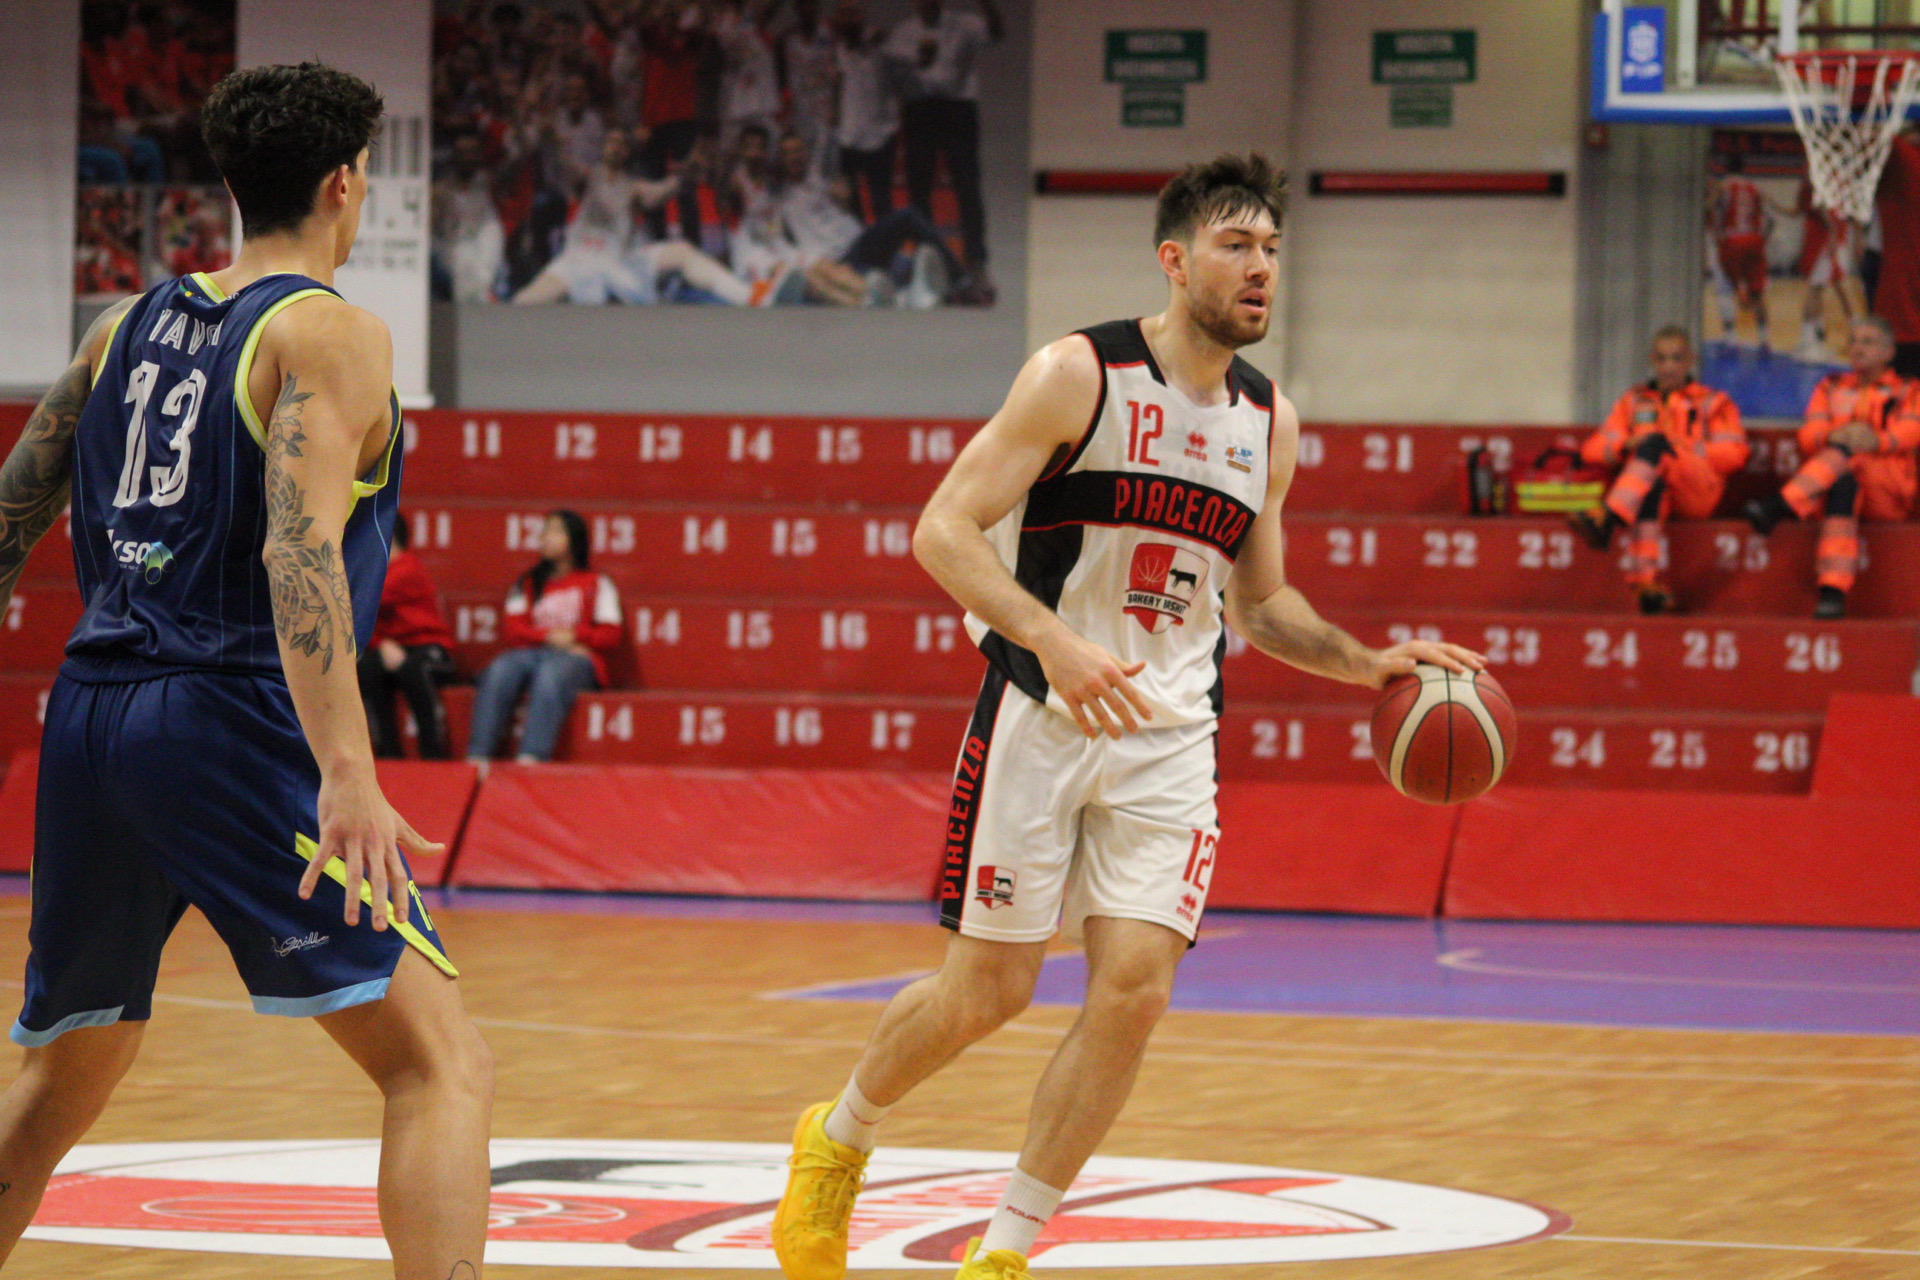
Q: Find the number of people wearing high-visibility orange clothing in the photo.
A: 2